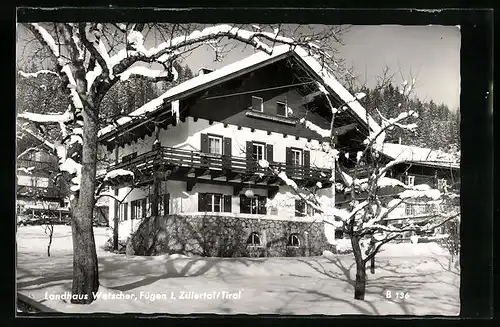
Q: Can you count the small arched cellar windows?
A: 2